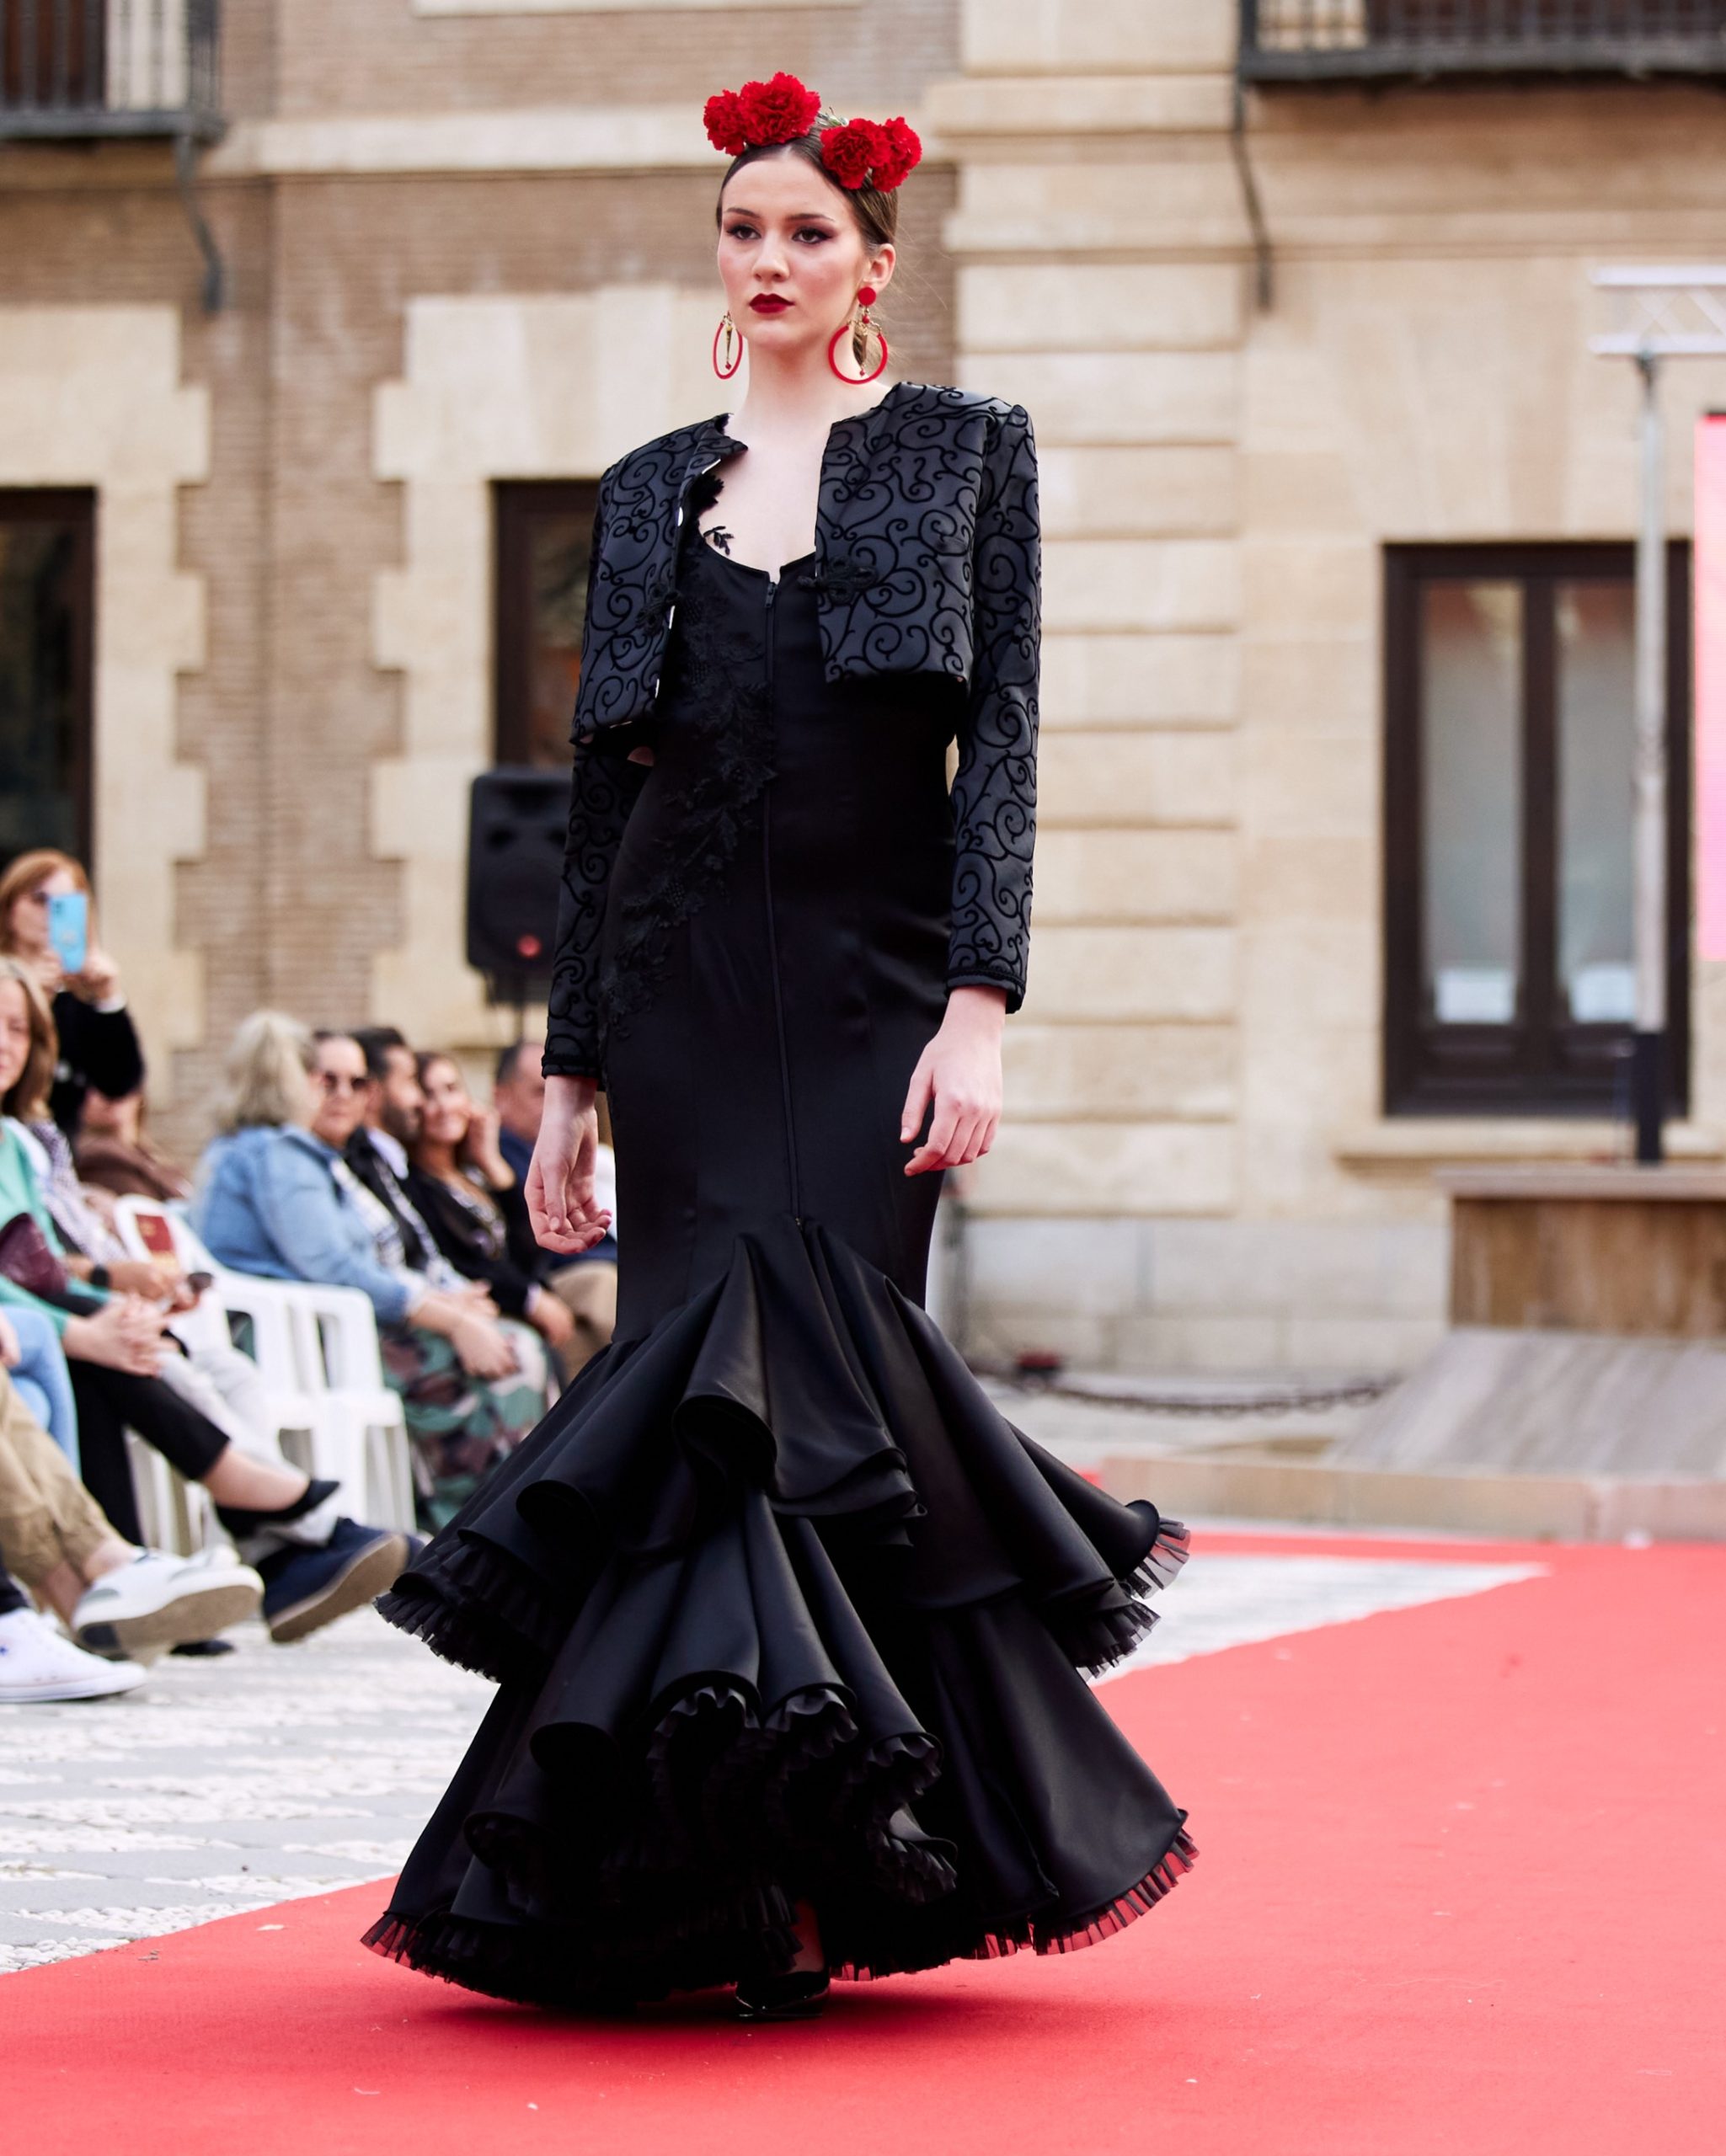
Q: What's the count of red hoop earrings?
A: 2